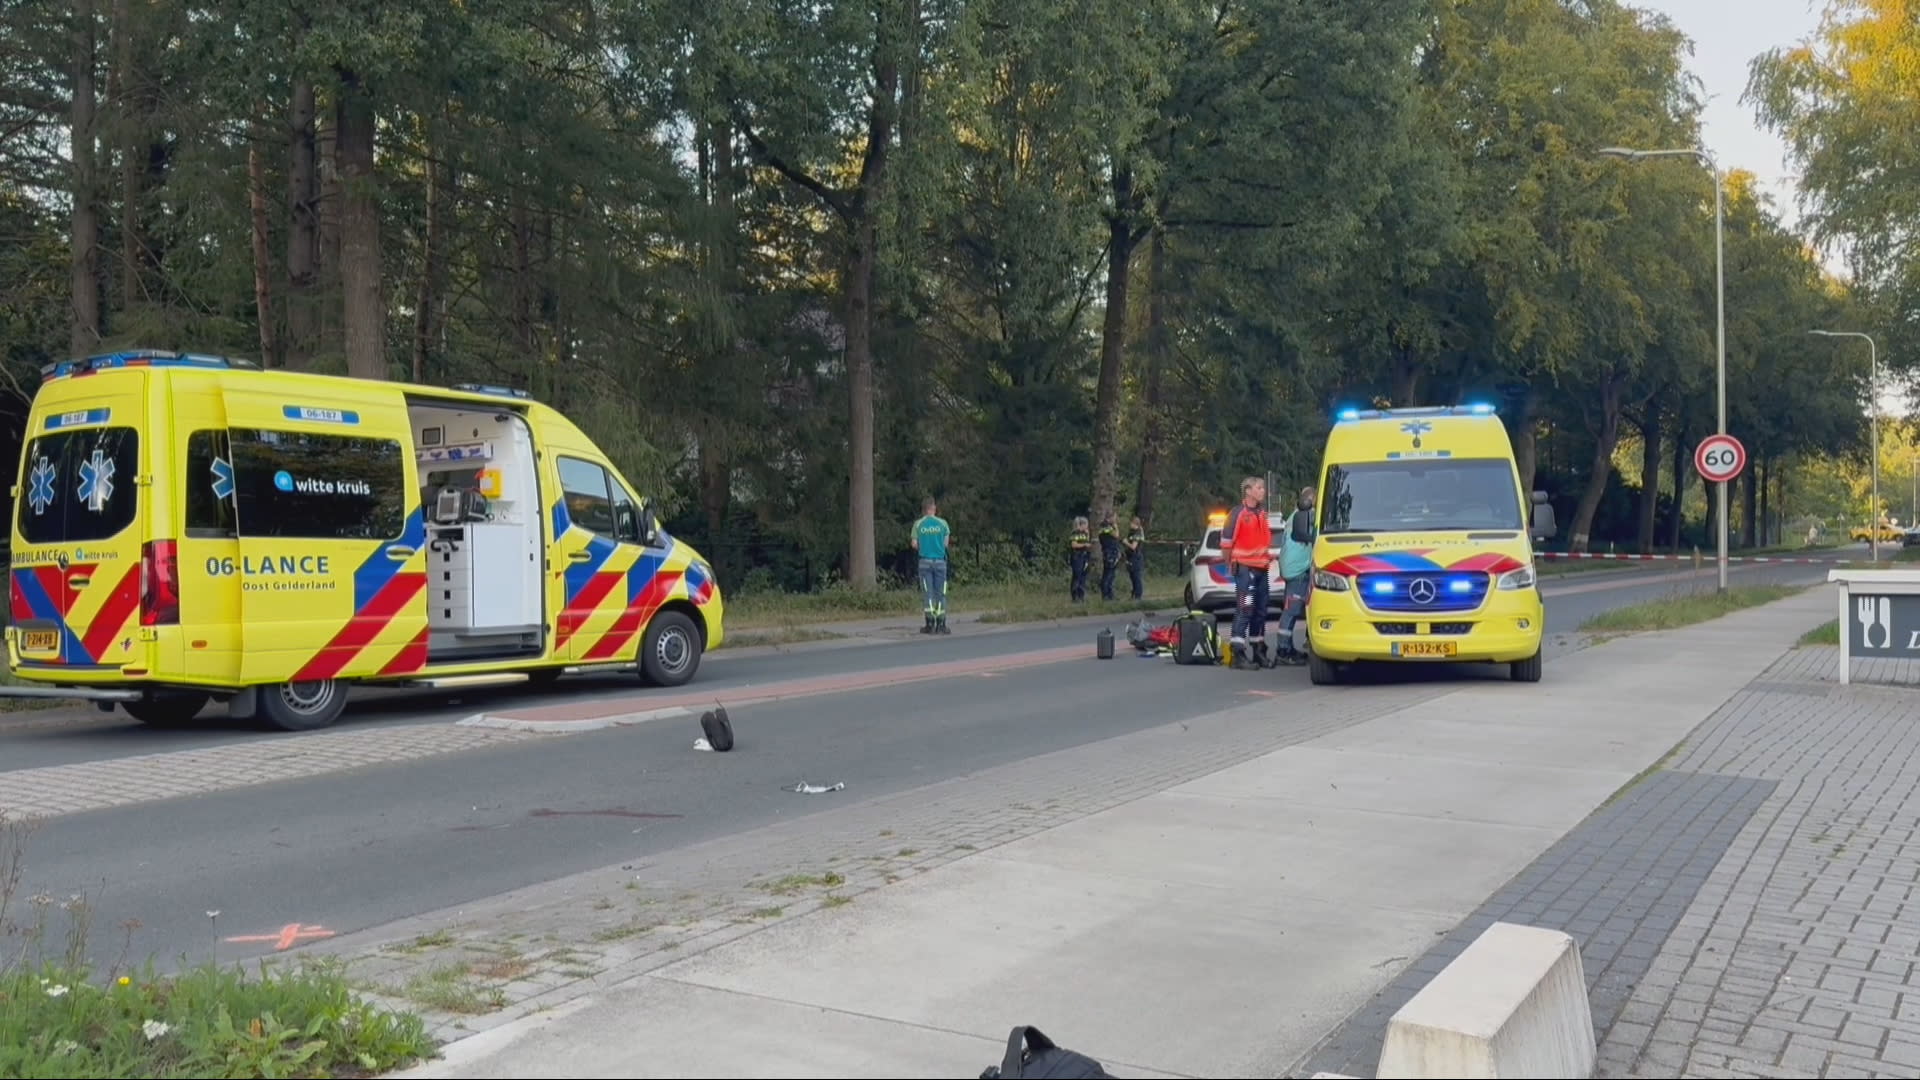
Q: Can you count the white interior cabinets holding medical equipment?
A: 1